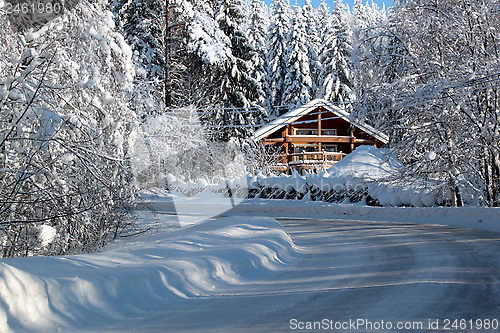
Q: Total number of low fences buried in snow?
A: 1